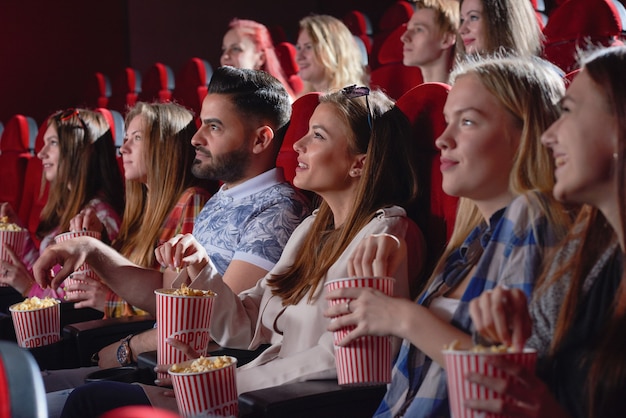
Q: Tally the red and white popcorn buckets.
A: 7